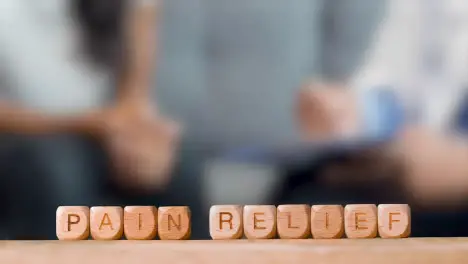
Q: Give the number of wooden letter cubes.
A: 10